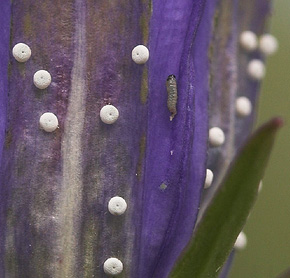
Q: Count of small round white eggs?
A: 15